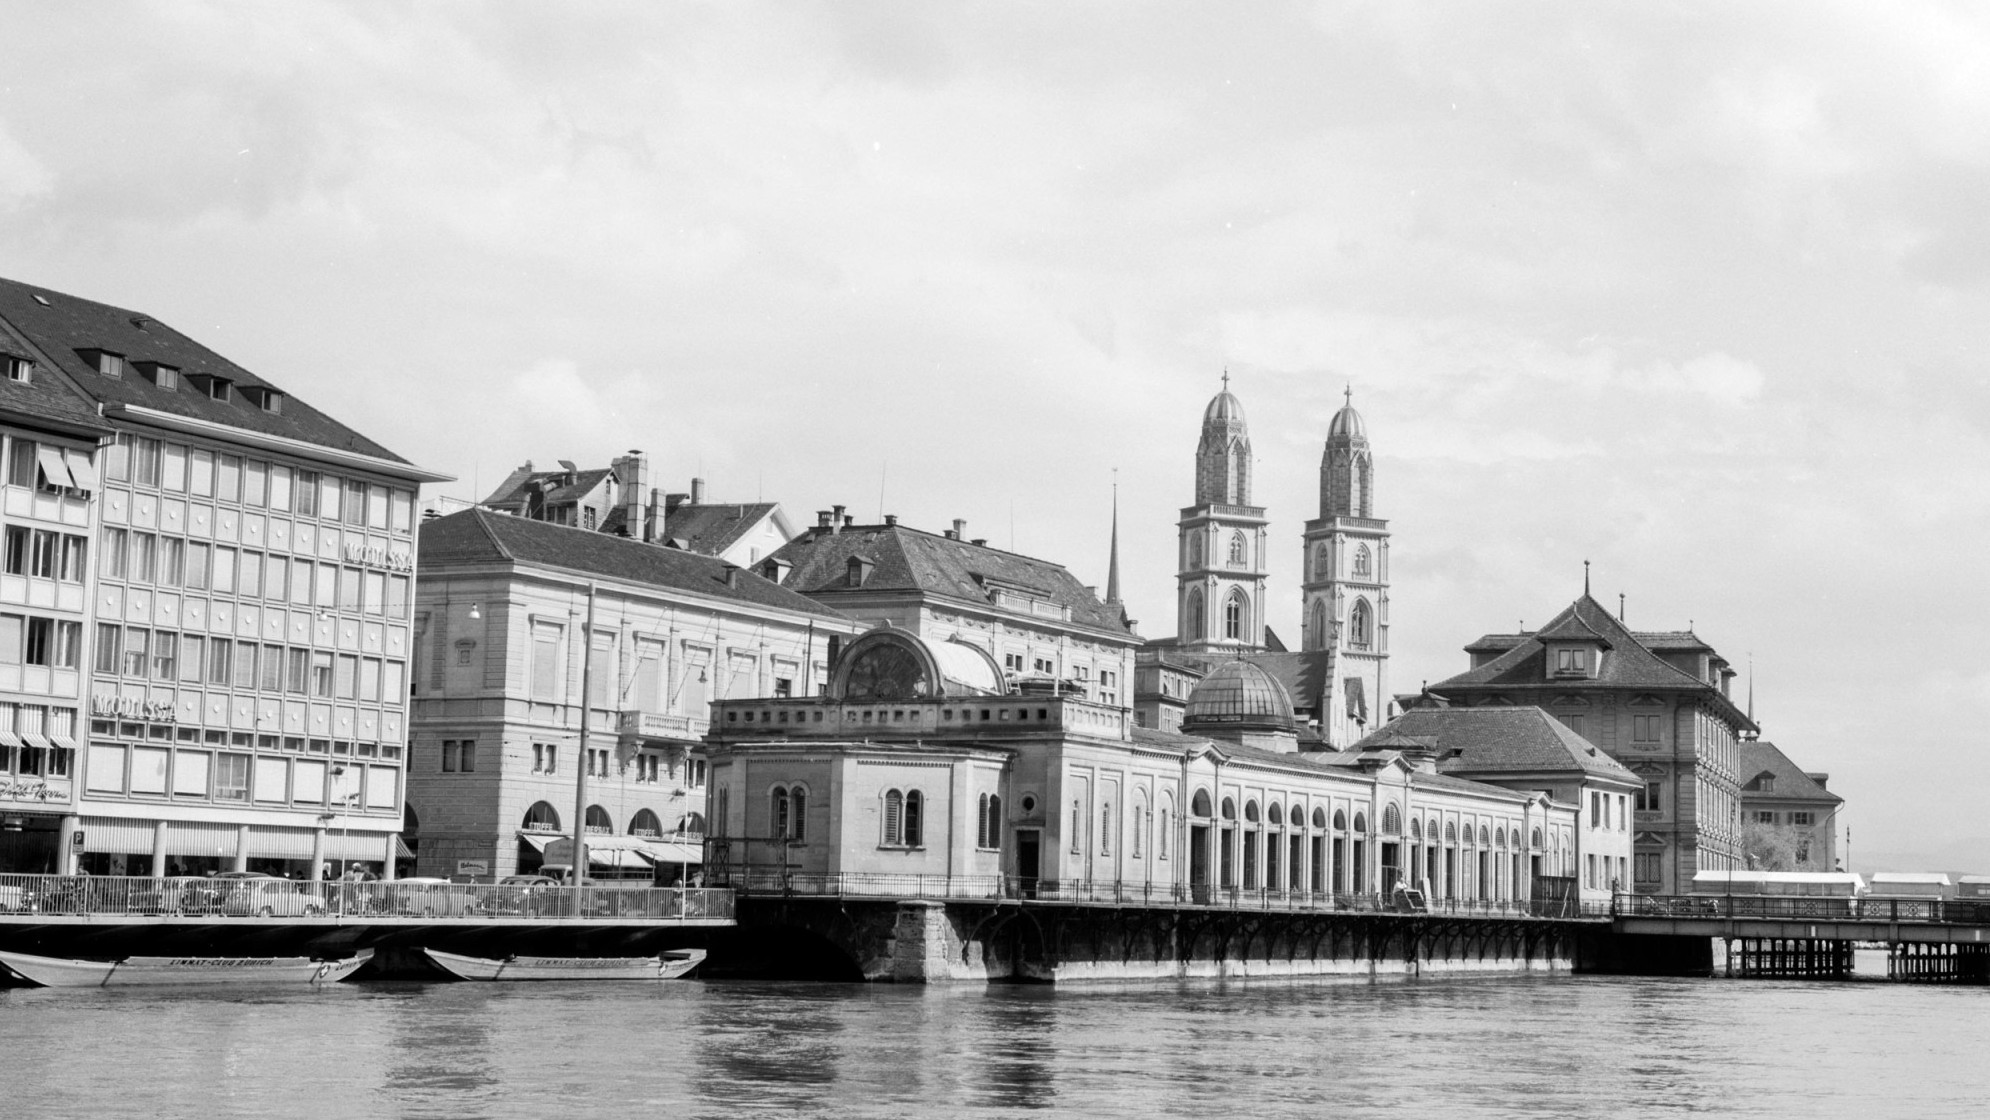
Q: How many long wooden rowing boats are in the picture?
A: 2